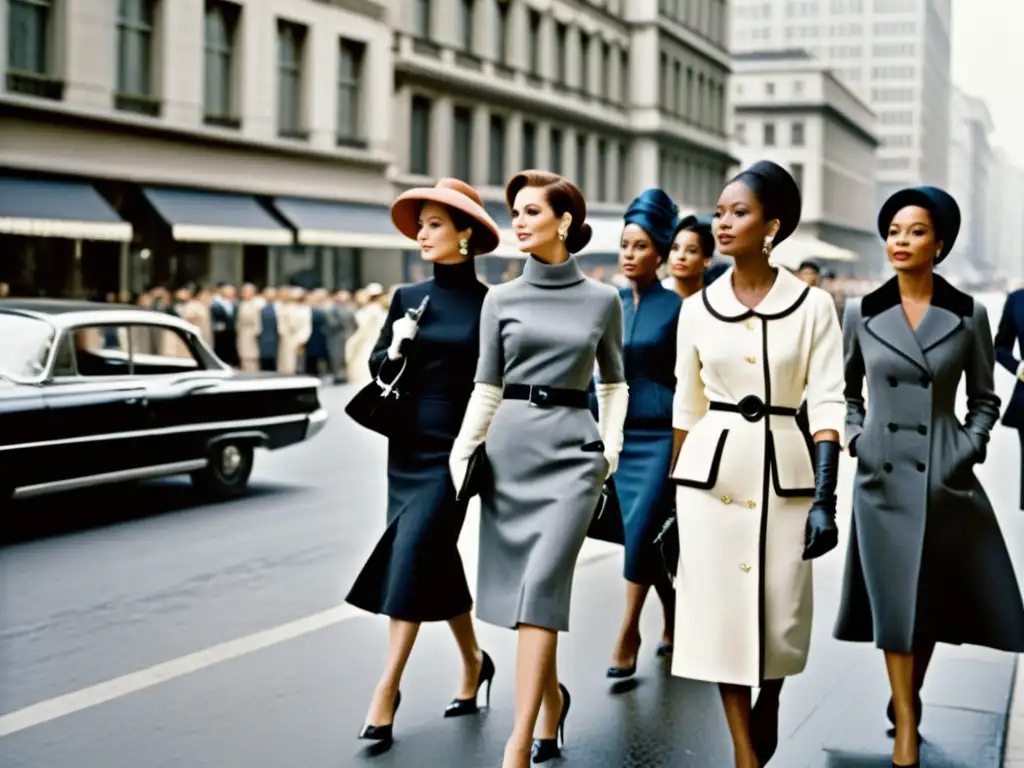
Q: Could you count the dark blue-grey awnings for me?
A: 3